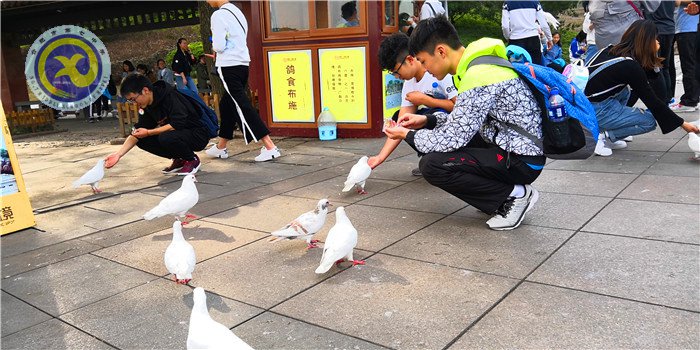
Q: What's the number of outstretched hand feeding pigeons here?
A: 3